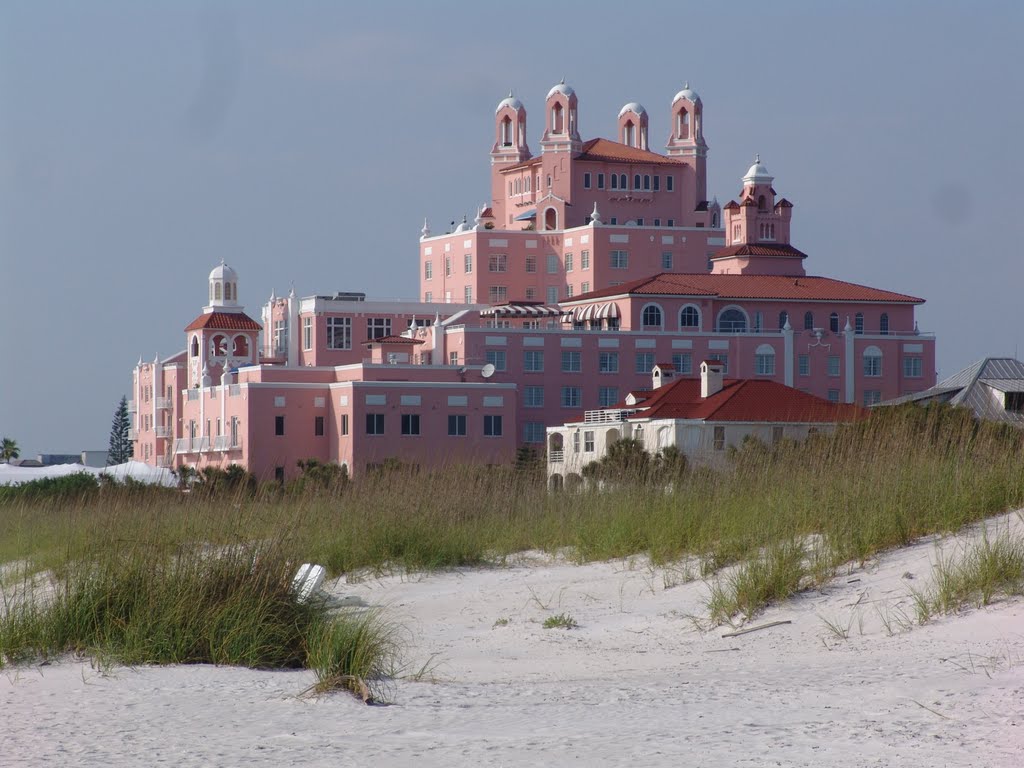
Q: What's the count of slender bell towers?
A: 4